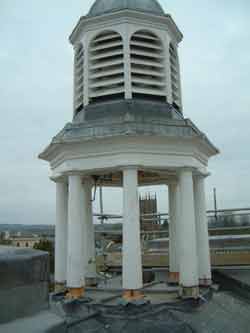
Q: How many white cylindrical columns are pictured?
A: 7